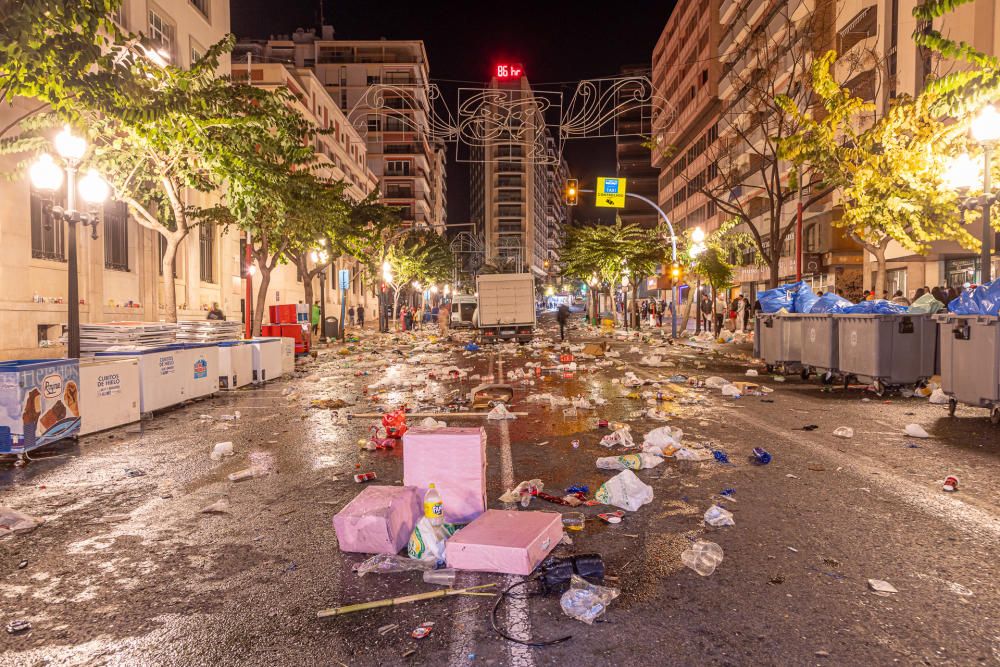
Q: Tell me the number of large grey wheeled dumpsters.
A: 4